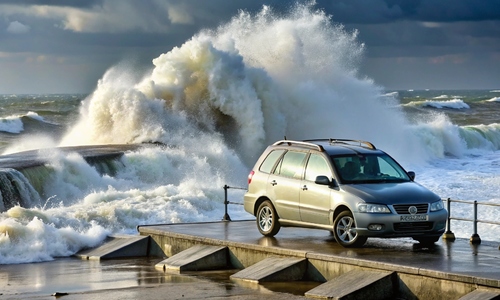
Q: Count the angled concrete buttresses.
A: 5